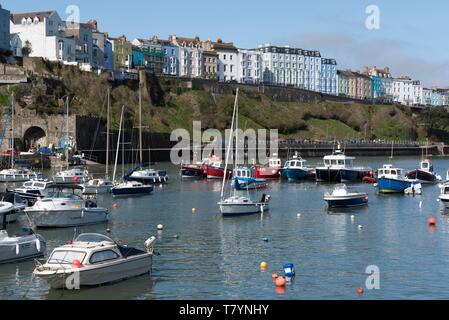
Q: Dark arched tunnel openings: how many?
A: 1